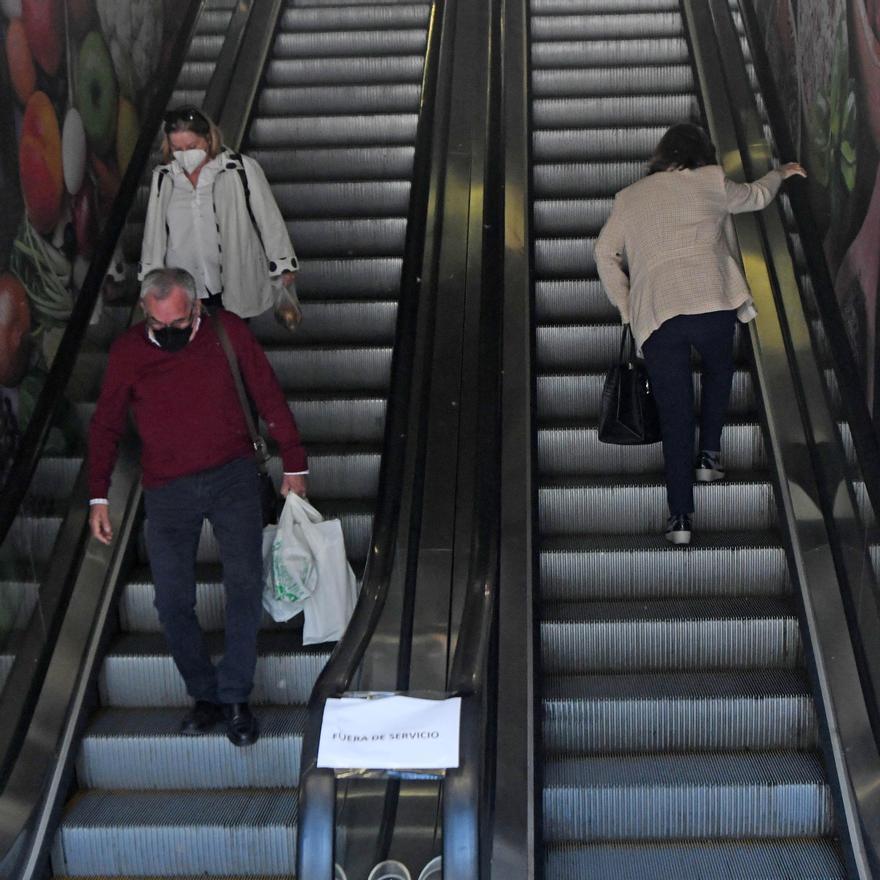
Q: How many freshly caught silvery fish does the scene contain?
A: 0